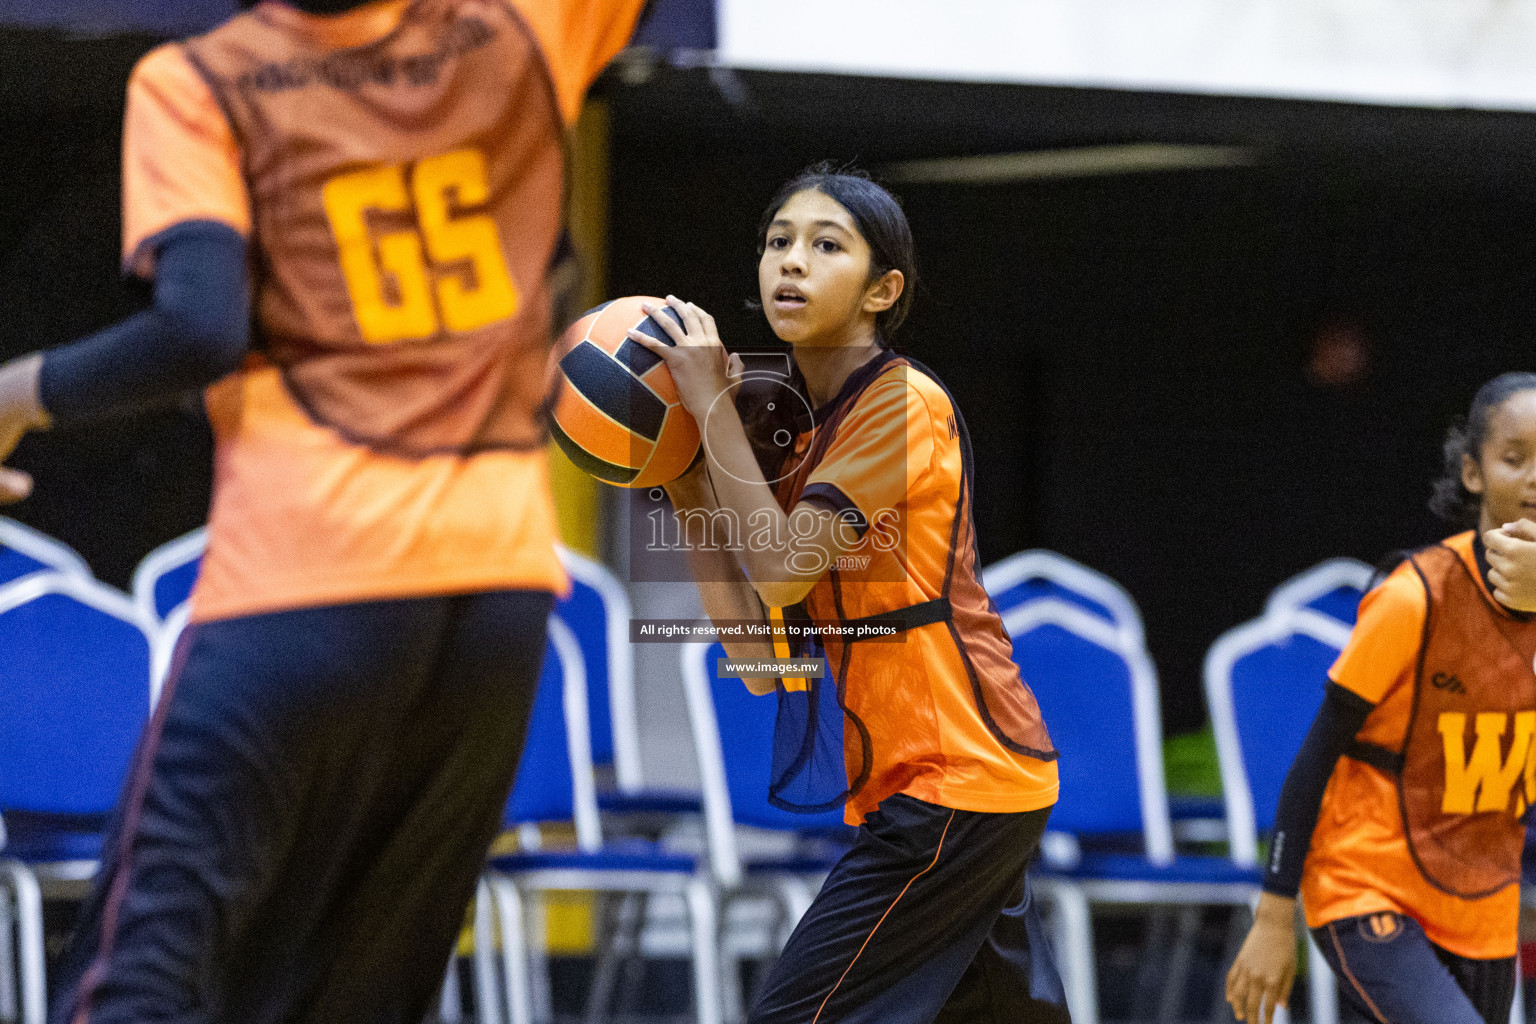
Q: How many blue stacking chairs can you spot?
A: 11